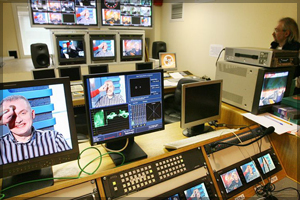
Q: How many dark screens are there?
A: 5